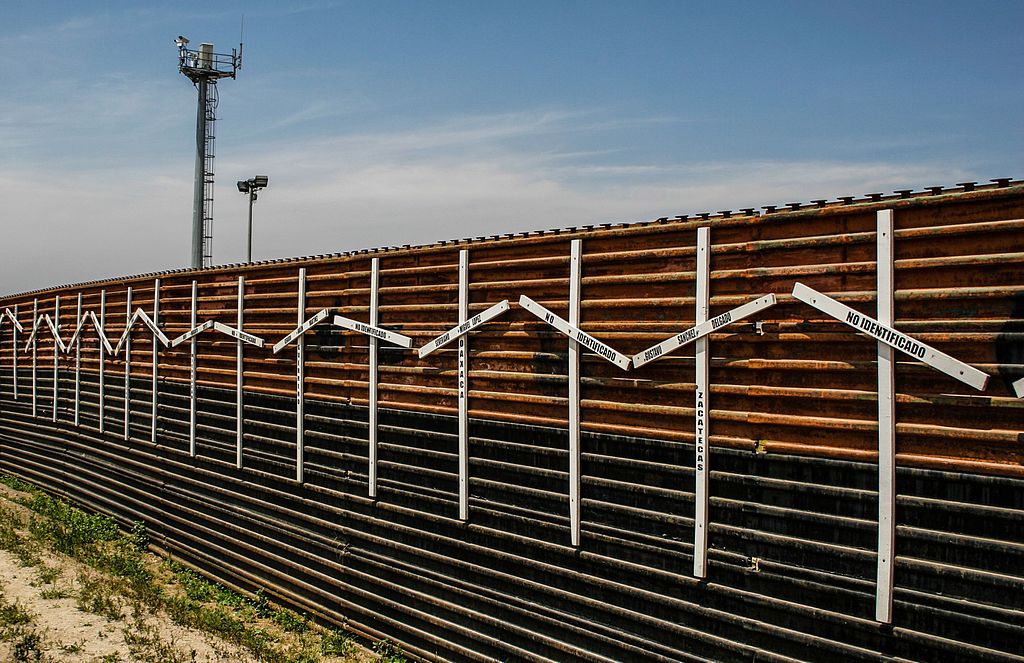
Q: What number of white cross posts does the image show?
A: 15